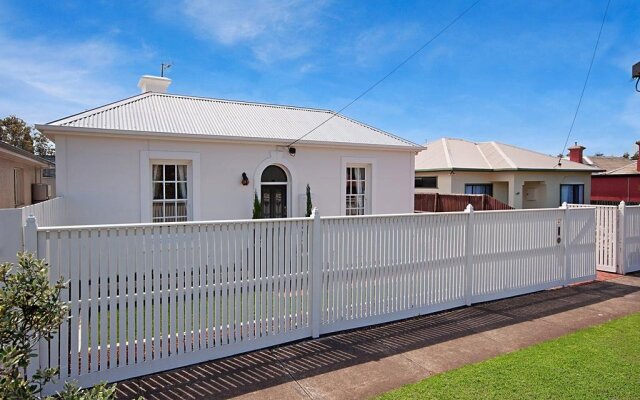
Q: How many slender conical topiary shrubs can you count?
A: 2